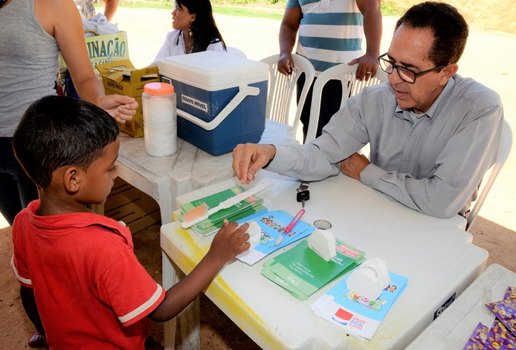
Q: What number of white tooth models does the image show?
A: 3